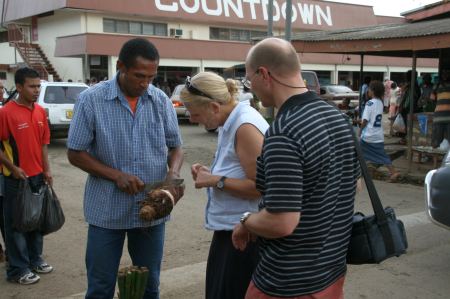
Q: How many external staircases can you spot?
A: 1